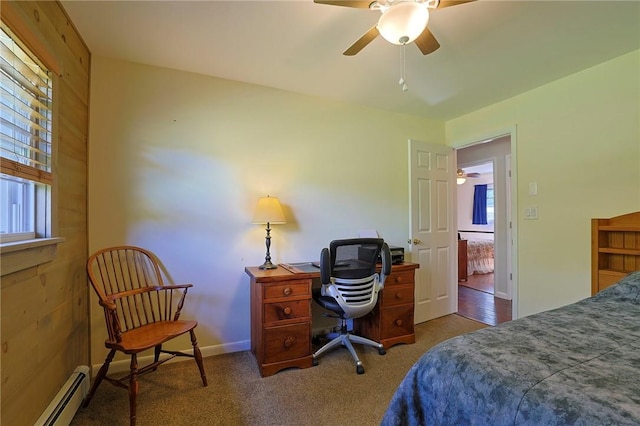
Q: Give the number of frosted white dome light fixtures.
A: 2